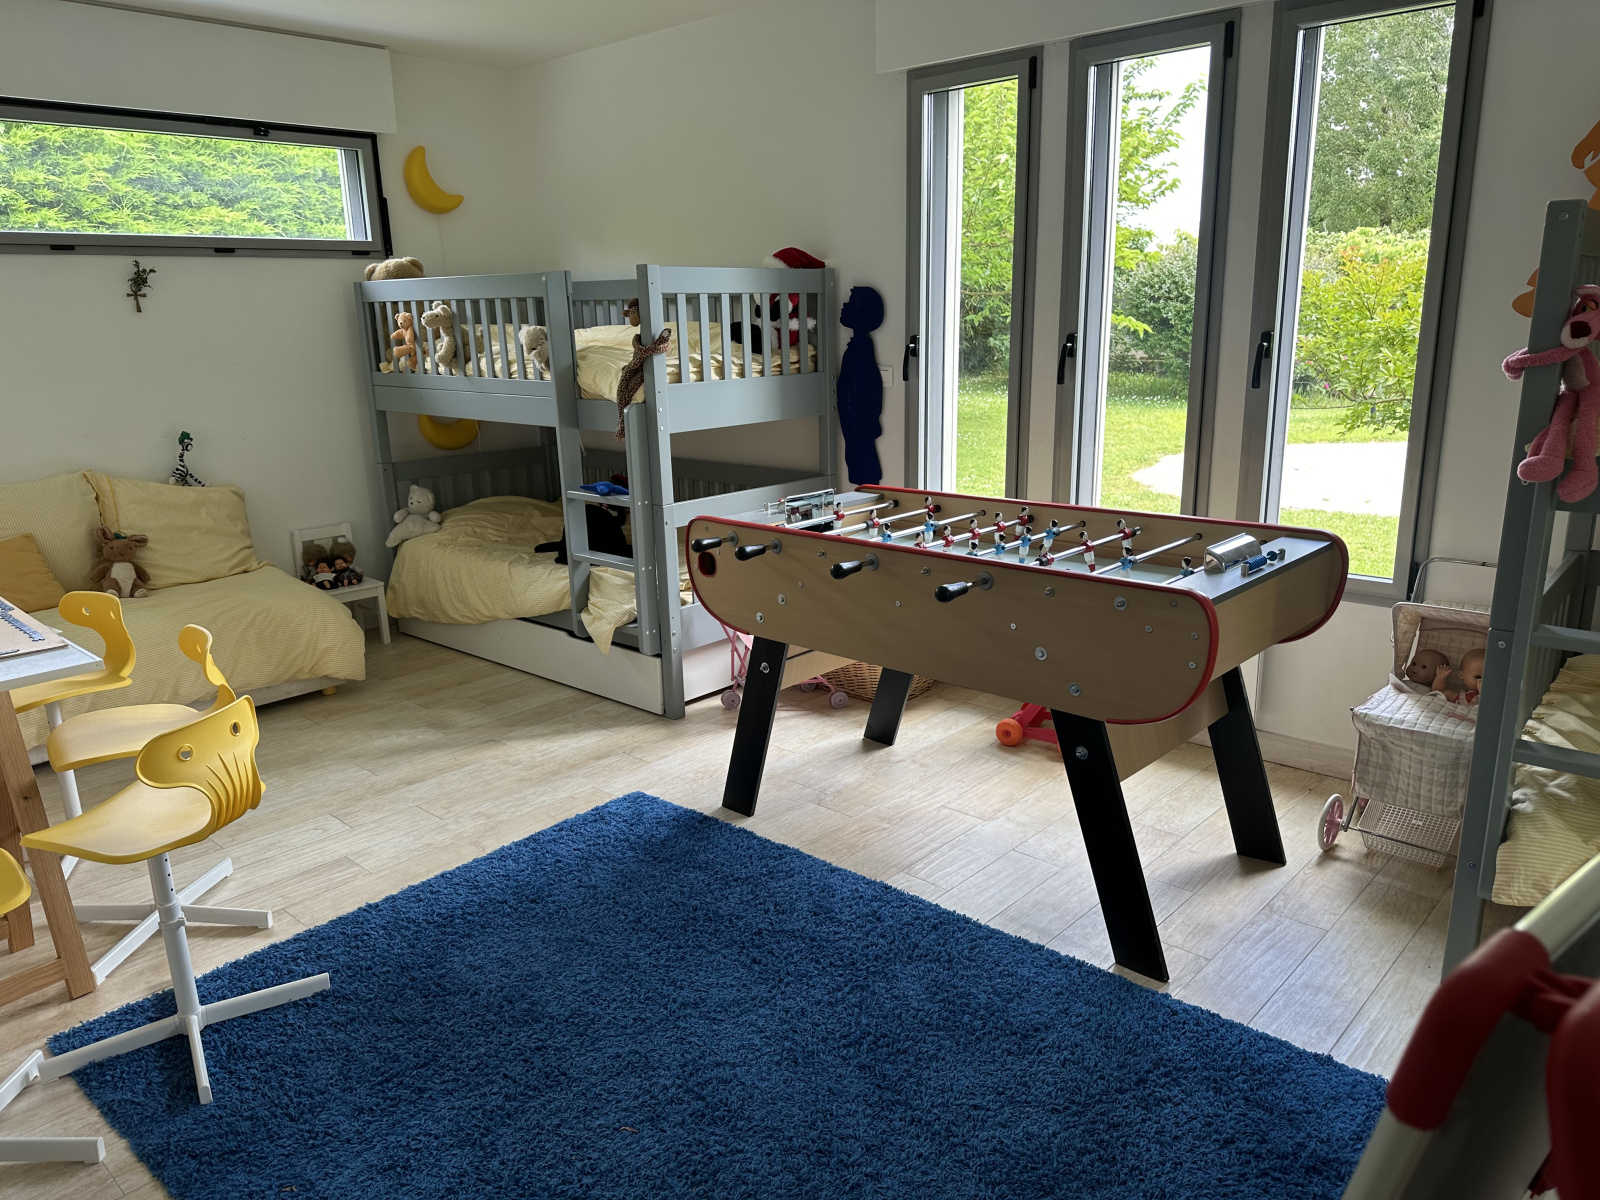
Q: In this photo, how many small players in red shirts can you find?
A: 11